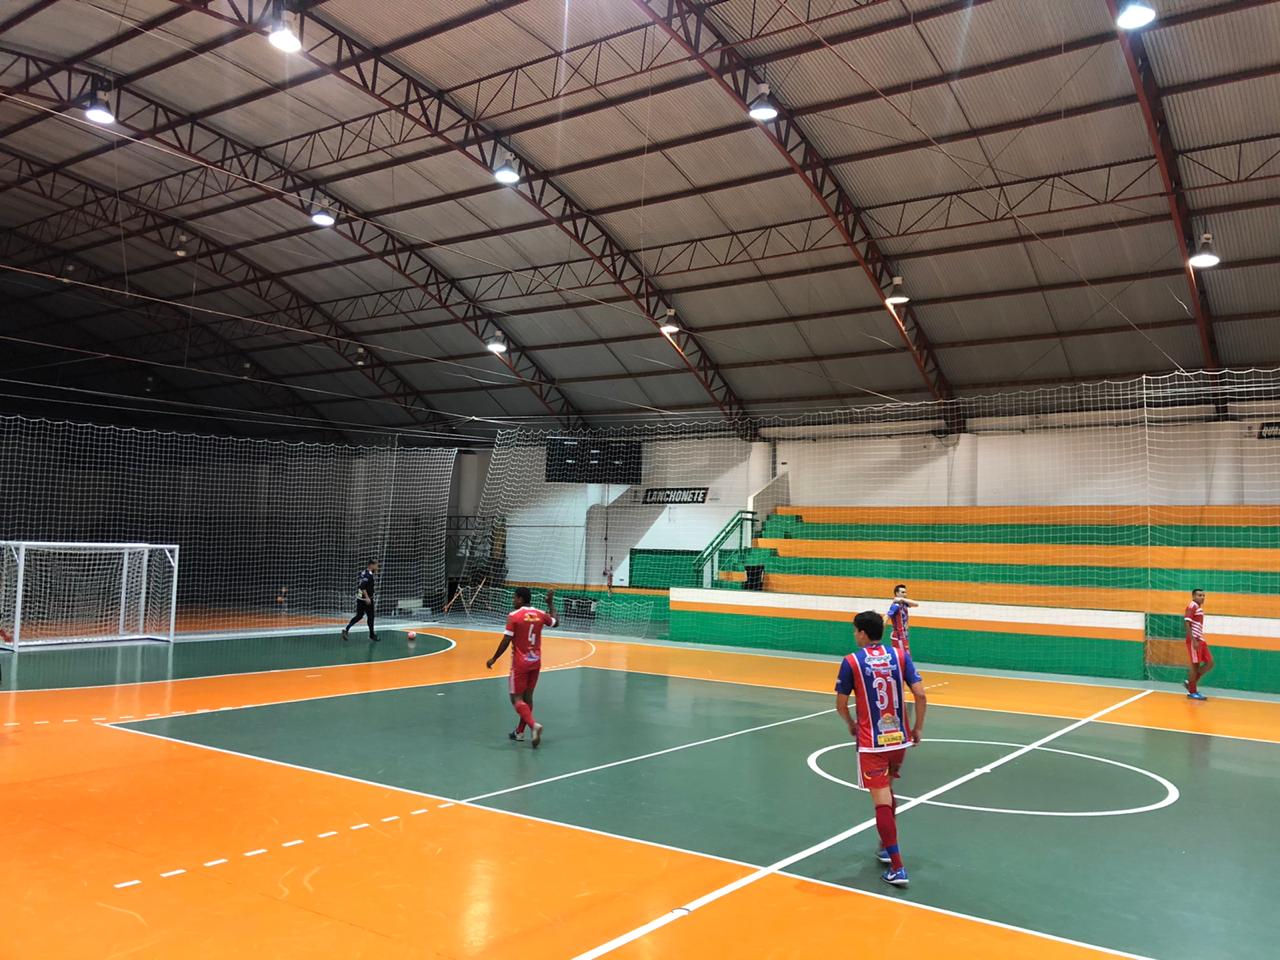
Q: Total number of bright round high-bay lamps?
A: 10